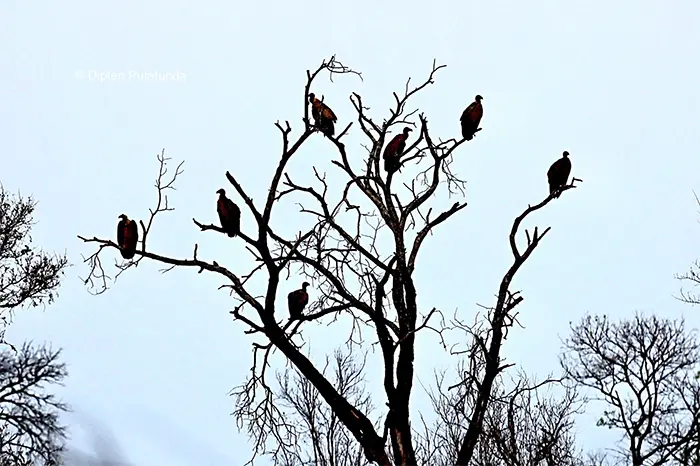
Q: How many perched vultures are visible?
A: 7